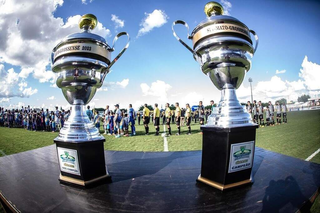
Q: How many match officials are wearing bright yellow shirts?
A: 5